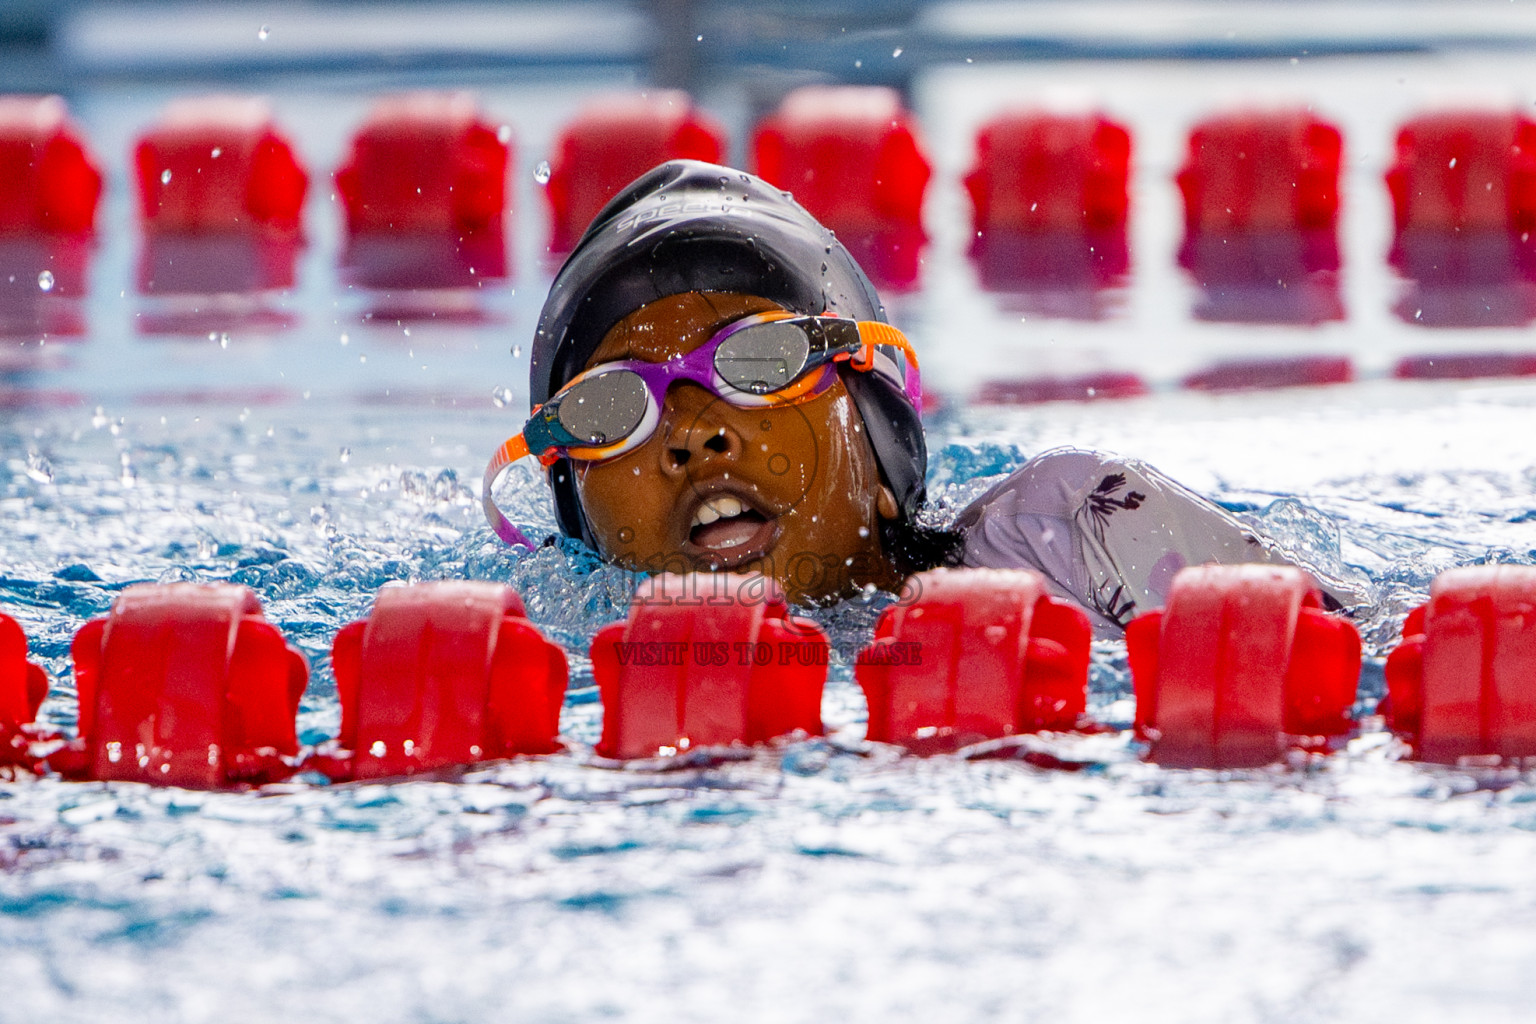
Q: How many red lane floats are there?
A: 15